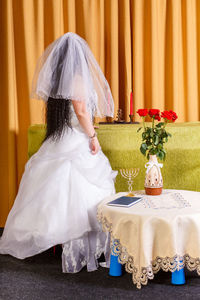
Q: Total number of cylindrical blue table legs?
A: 2